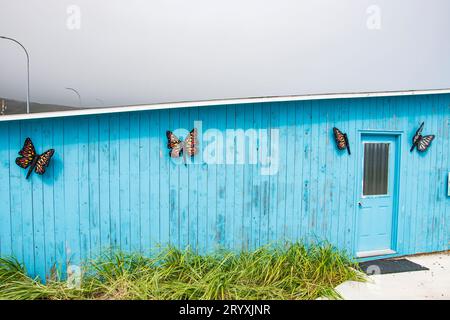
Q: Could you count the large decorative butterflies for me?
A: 4